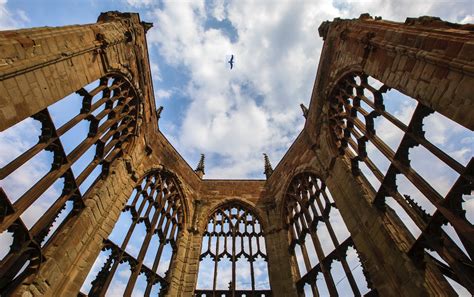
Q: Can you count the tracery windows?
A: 5